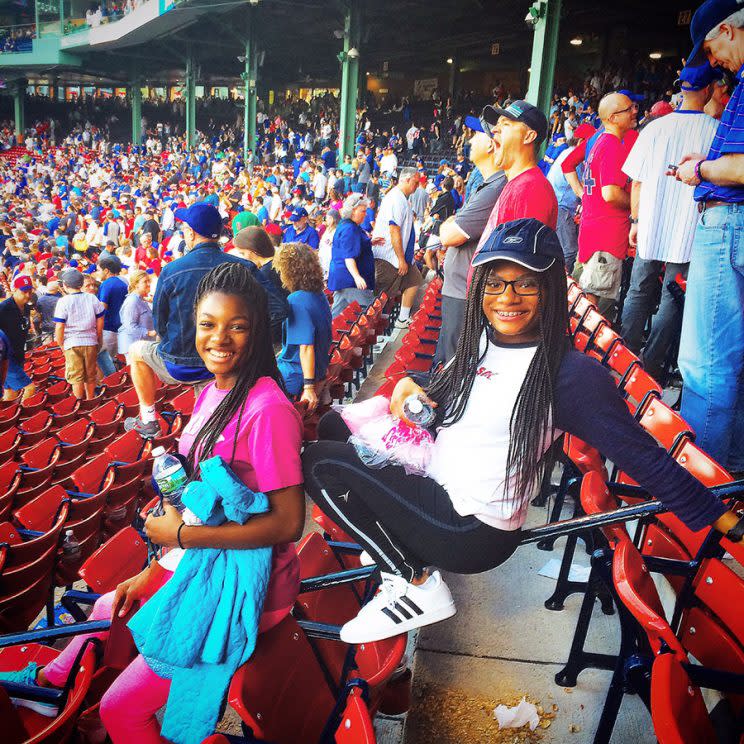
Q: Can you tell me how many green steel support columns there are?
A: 6